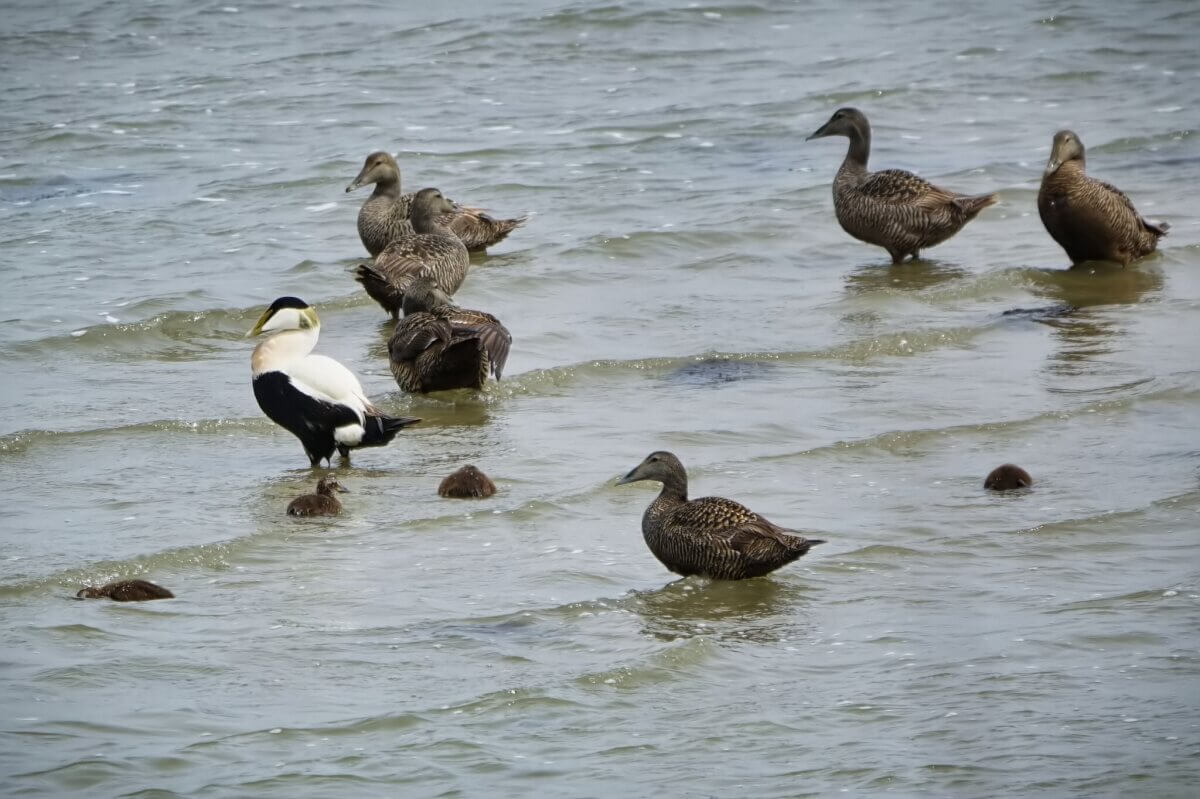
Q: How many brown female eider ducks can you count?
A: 6